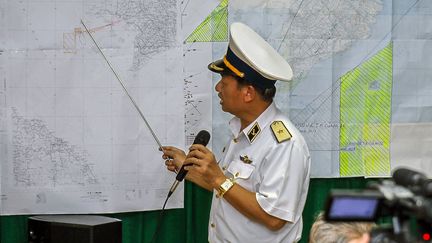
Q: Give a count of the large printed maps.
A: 2